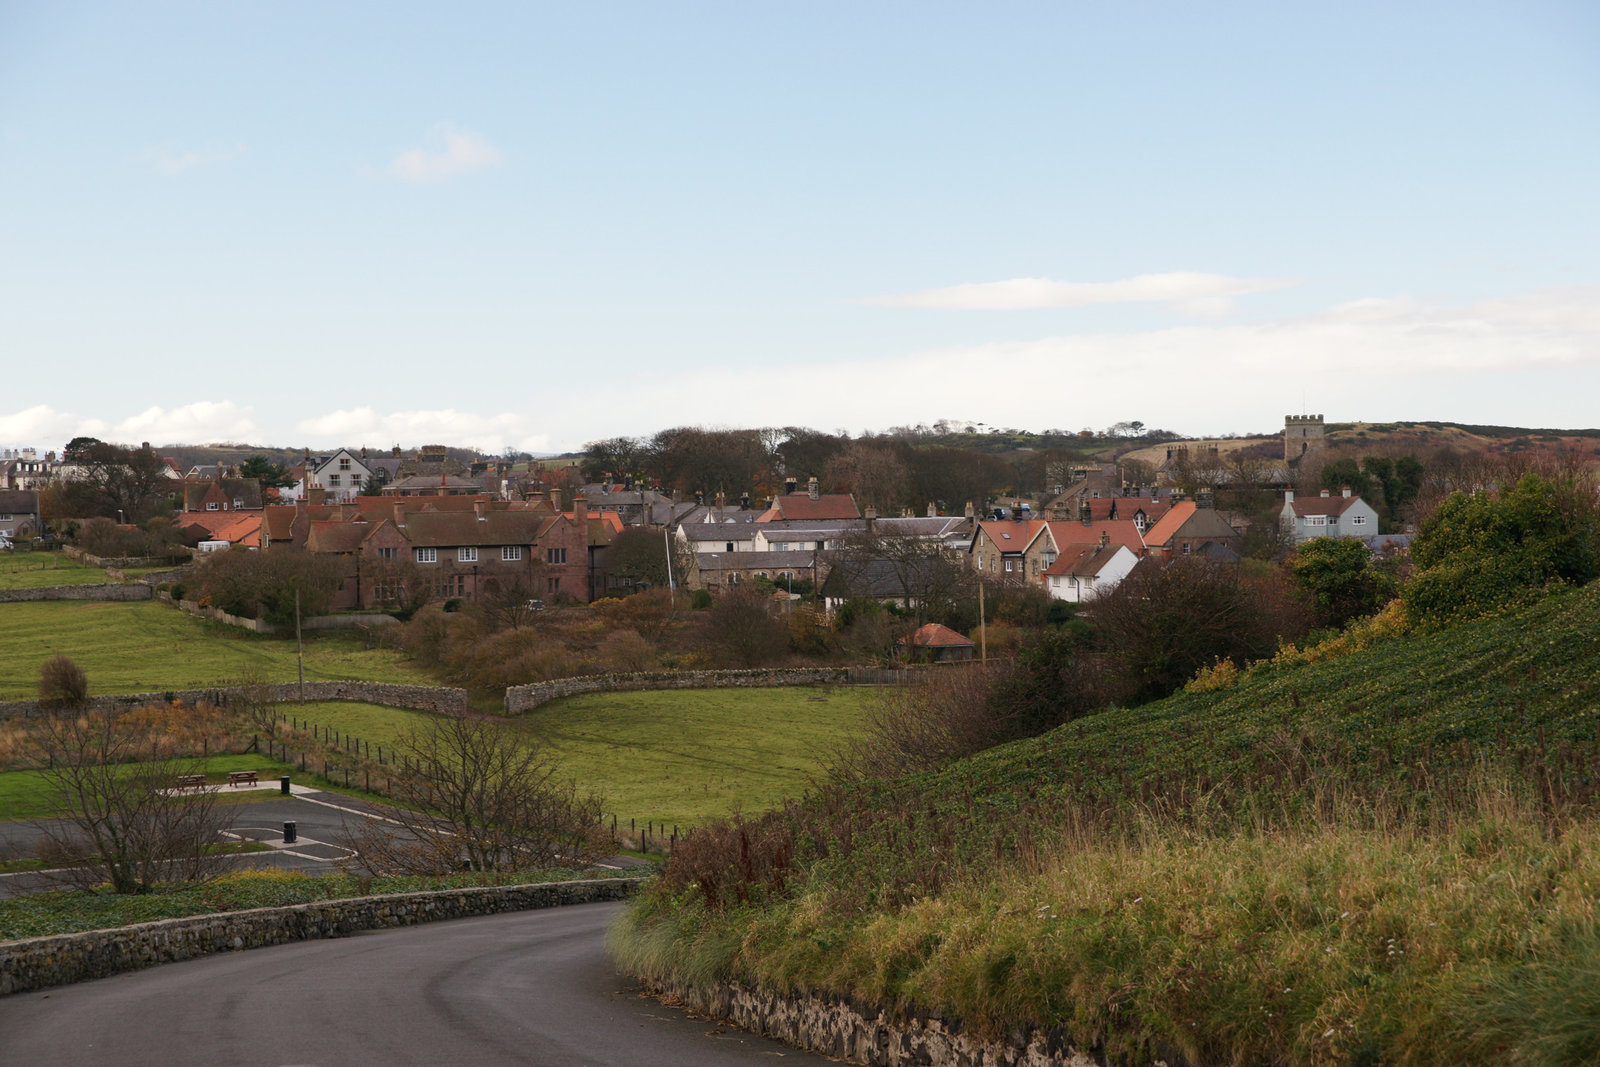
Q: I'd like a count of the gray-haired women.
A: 0